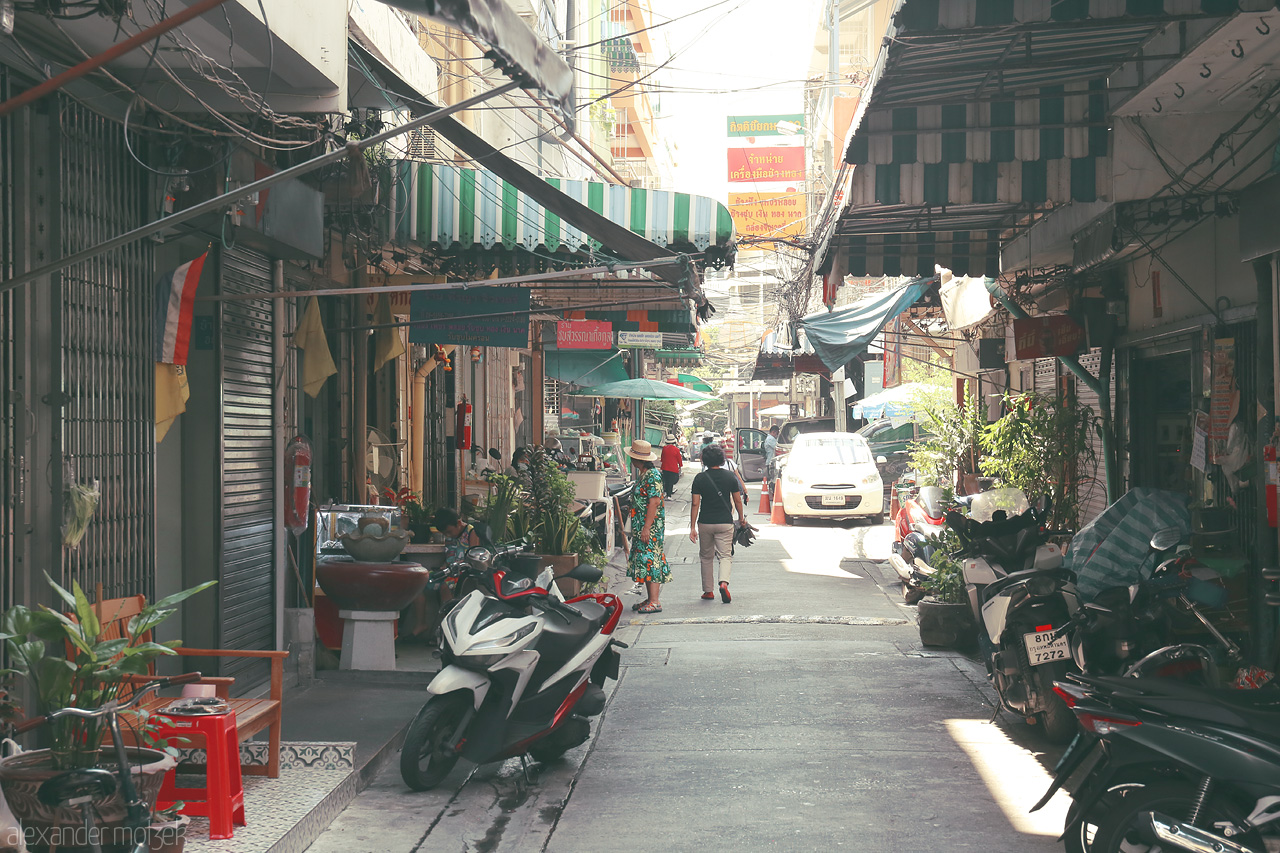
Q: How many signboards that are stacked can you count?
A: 3